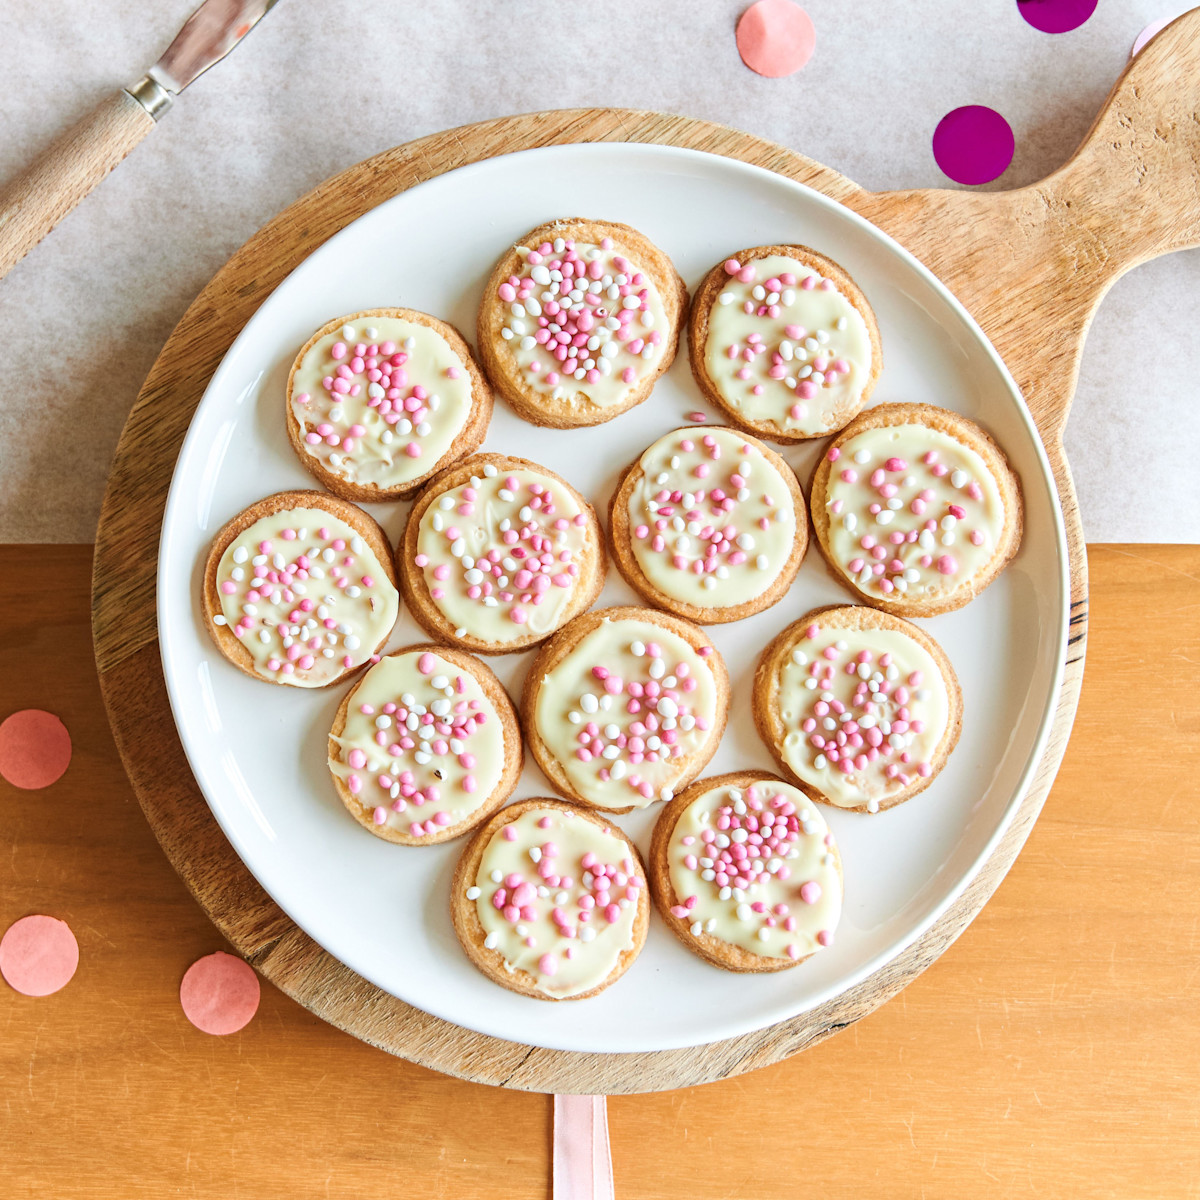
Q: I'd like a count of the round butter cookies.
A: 12